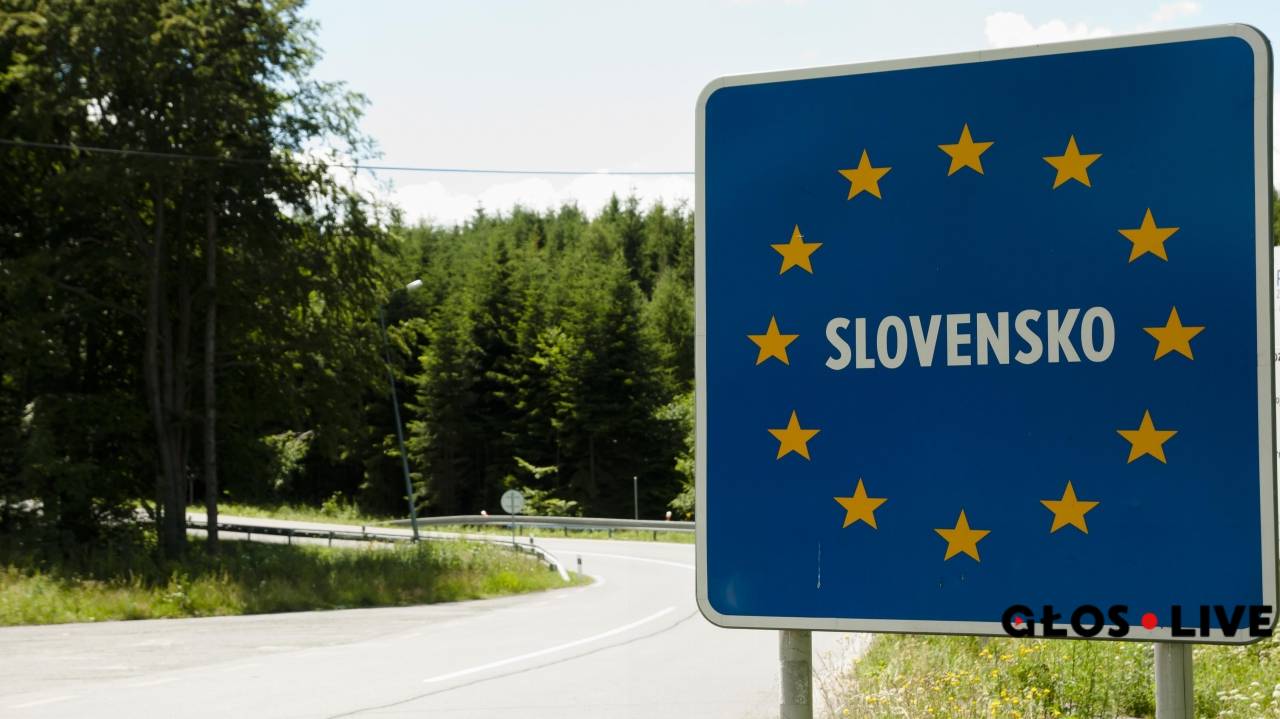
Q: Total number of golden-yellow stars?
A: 12